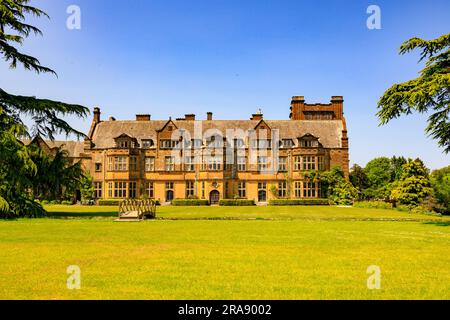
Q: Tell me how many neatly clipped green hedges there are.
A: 4